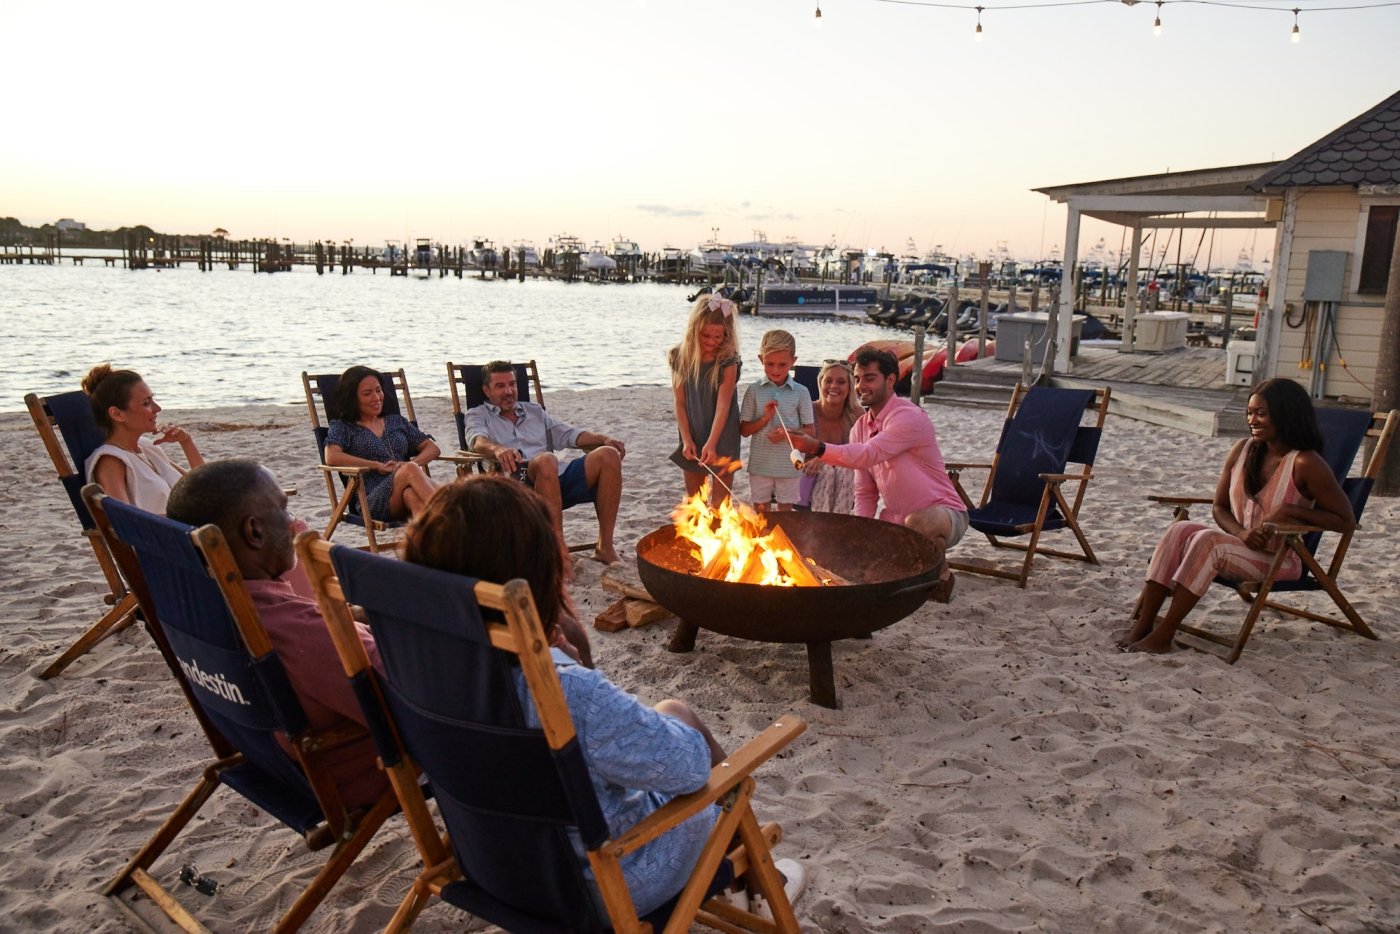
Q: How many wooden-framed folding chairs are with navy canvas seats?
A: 8